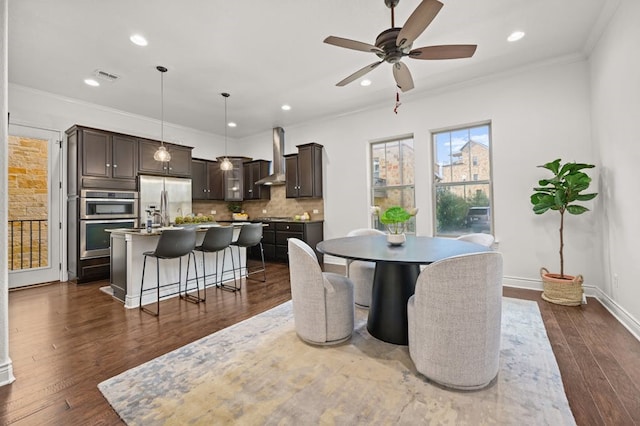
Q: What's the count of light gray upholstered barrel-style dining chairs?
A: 4